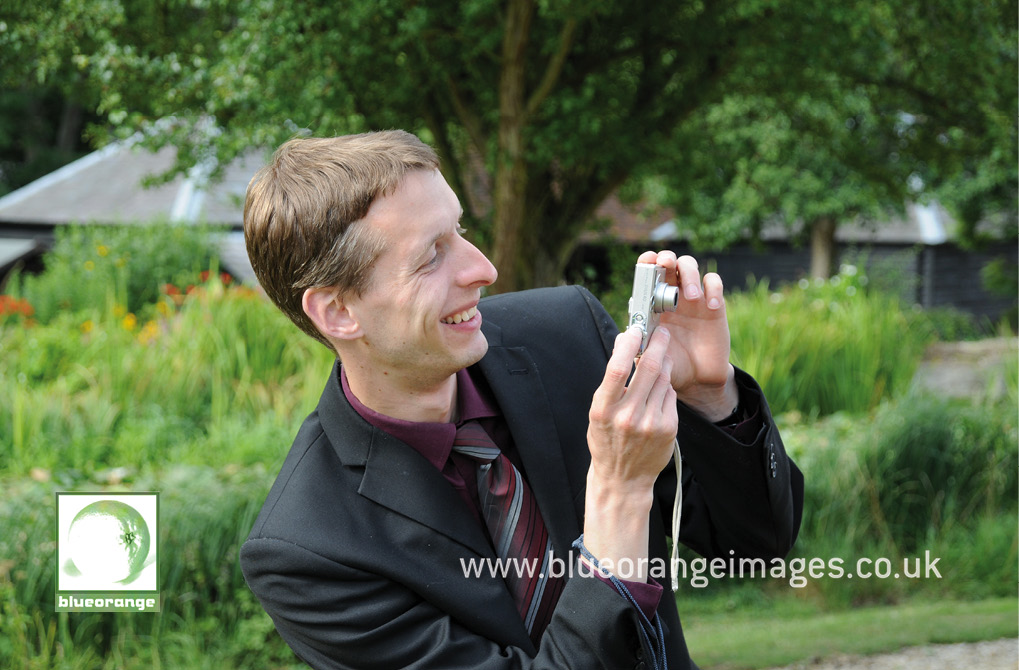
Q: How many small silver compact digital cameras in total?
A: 1